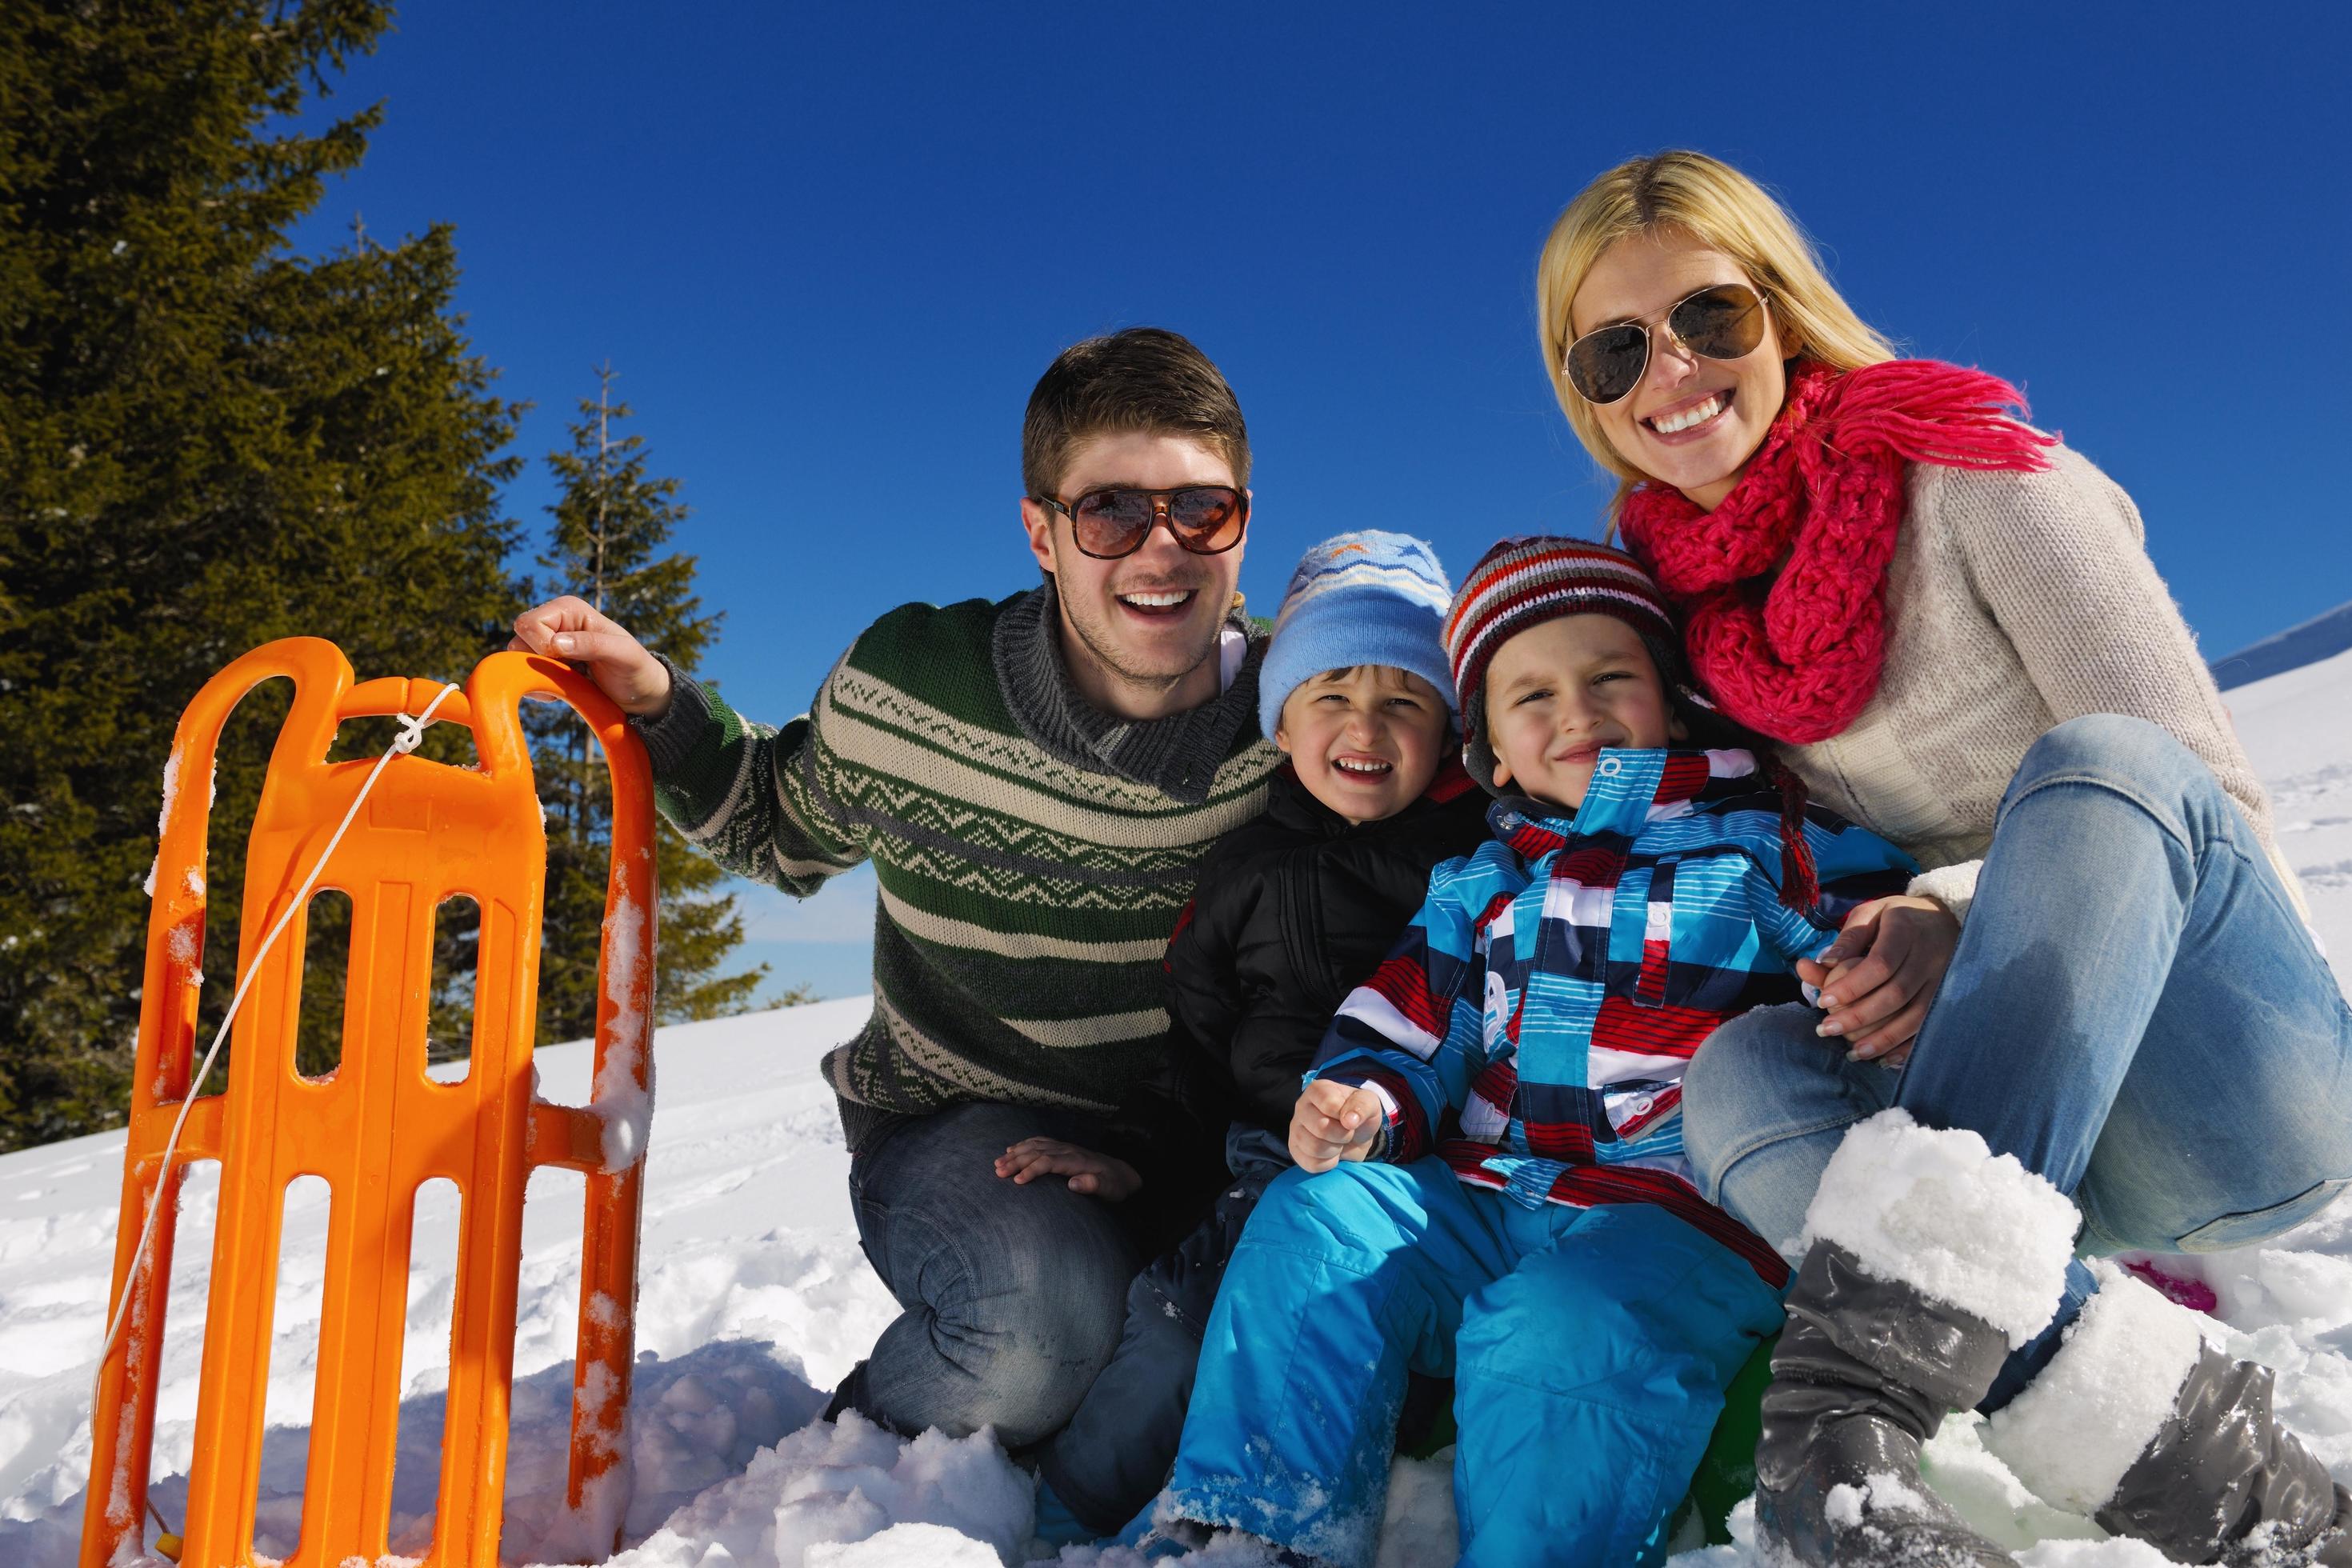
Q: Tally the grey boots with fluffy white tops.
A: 2